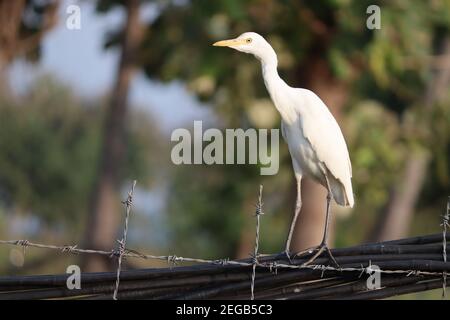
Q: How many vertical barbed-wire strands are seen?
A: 3